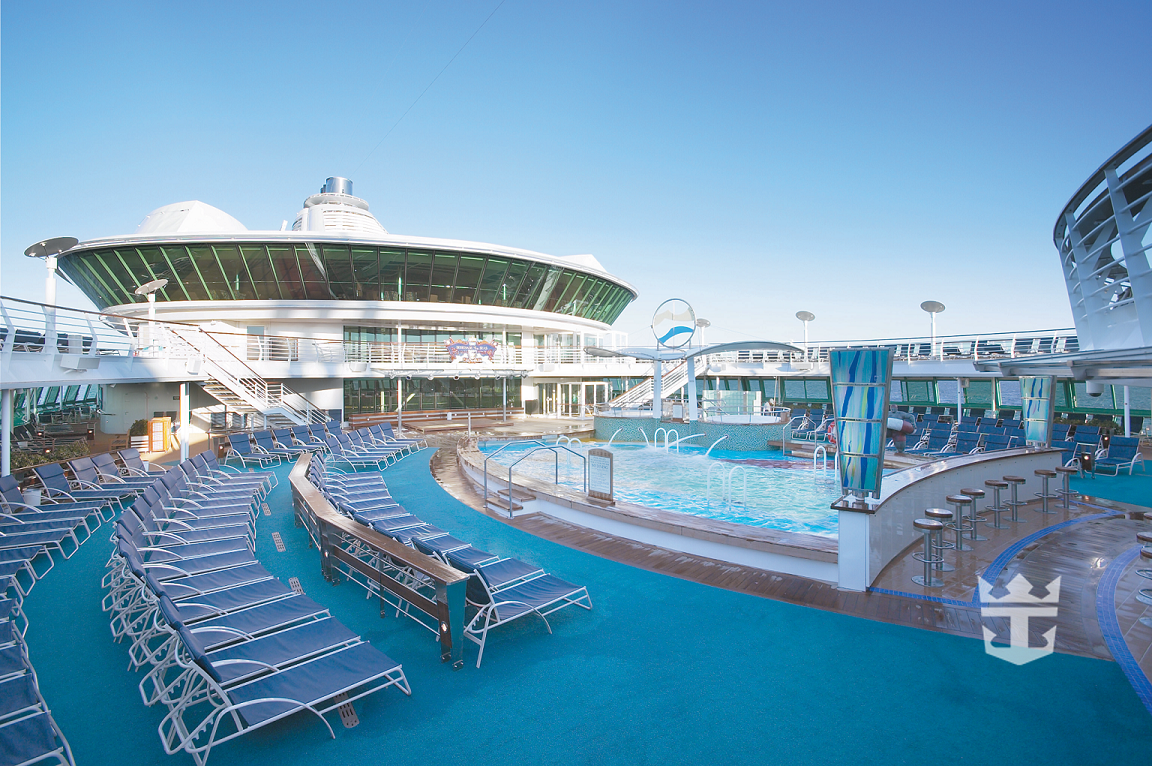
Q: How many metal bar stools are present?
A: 11